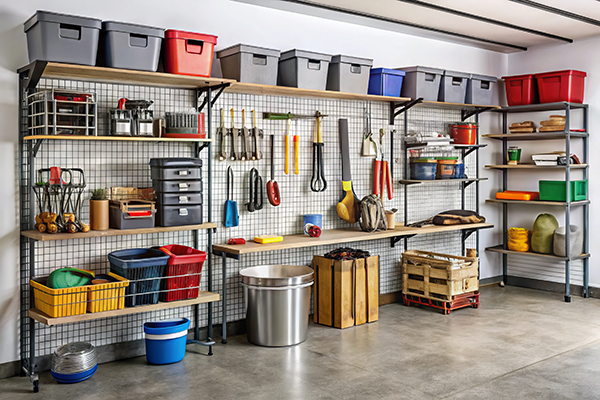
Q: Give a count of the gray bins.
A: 8